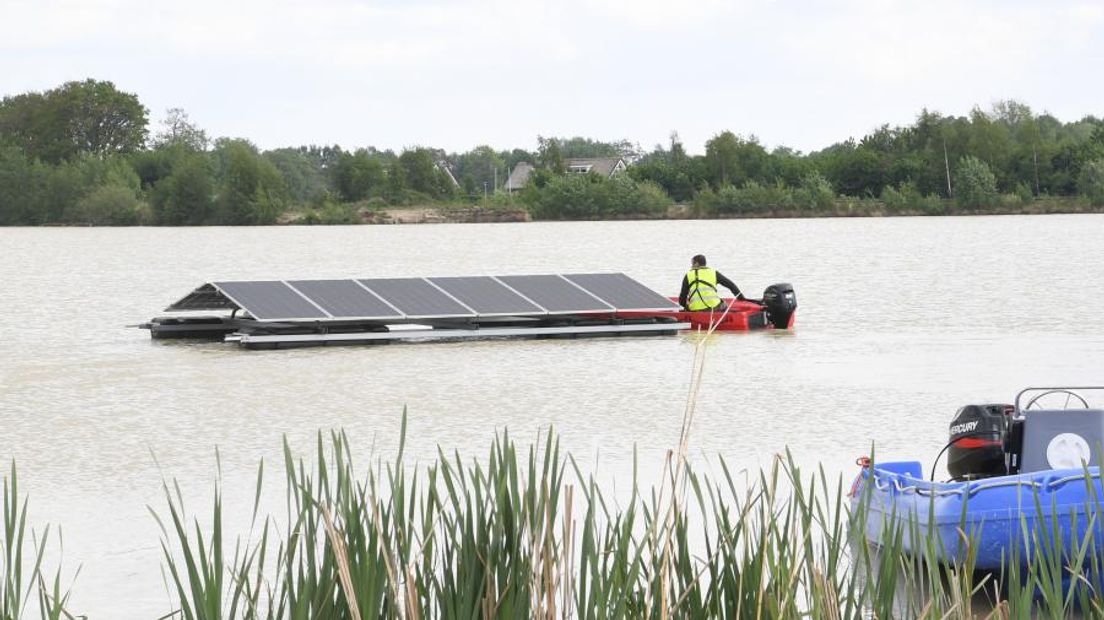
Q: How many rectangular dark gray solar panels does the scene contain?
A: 6